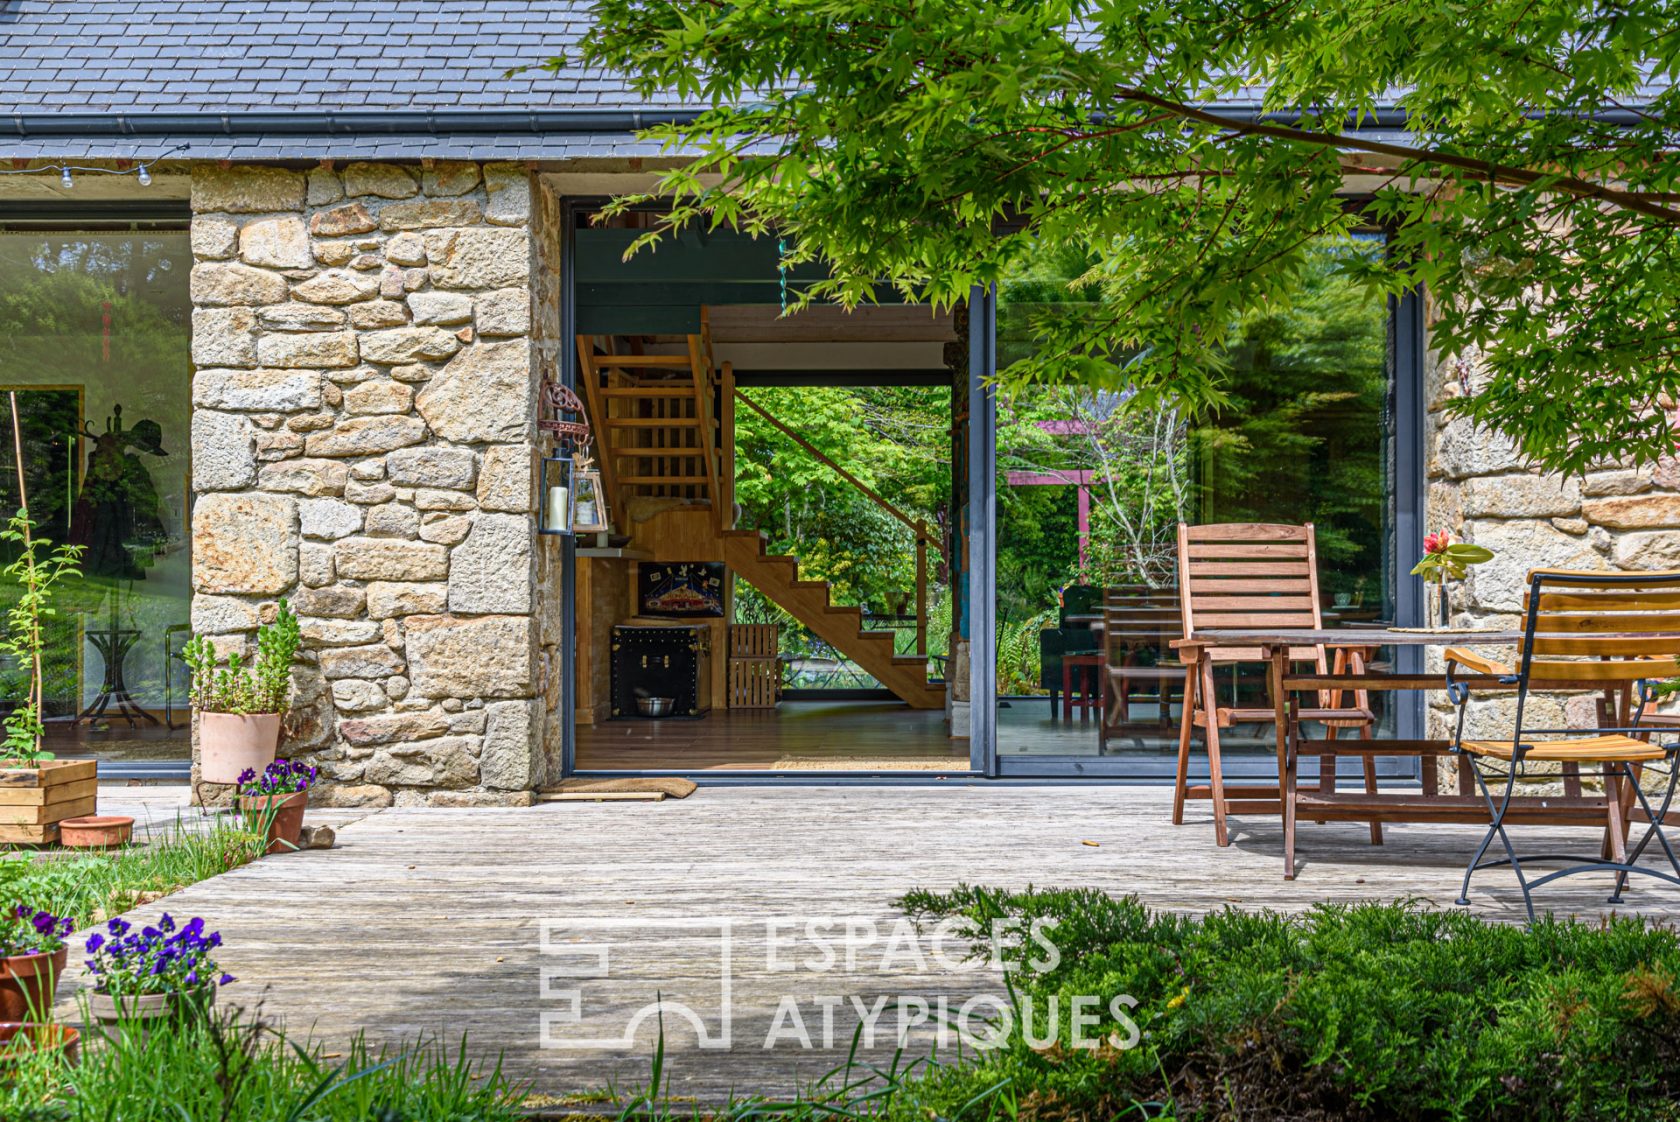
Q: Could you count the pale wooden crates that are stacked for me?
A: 2